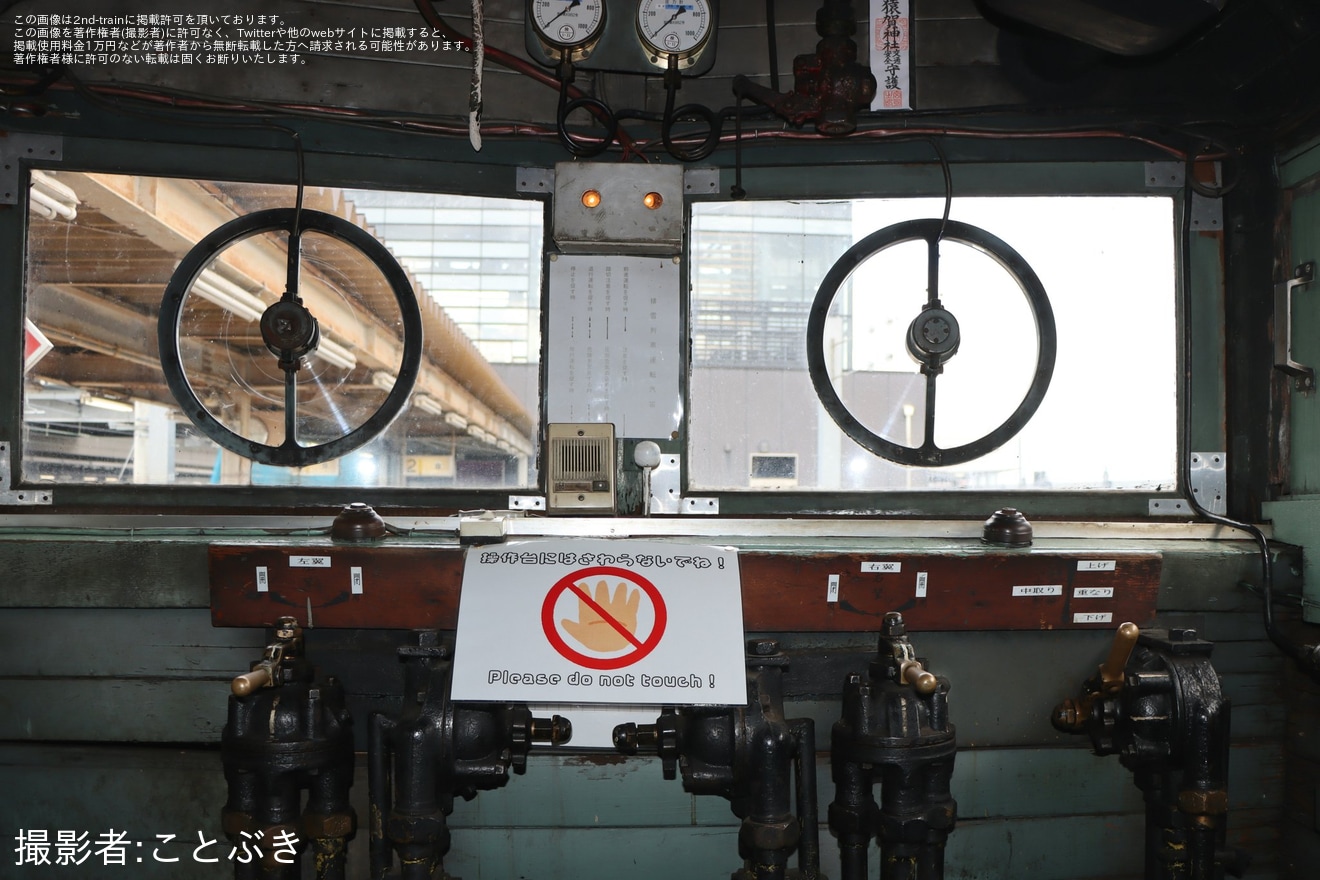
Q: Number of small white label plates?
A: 10